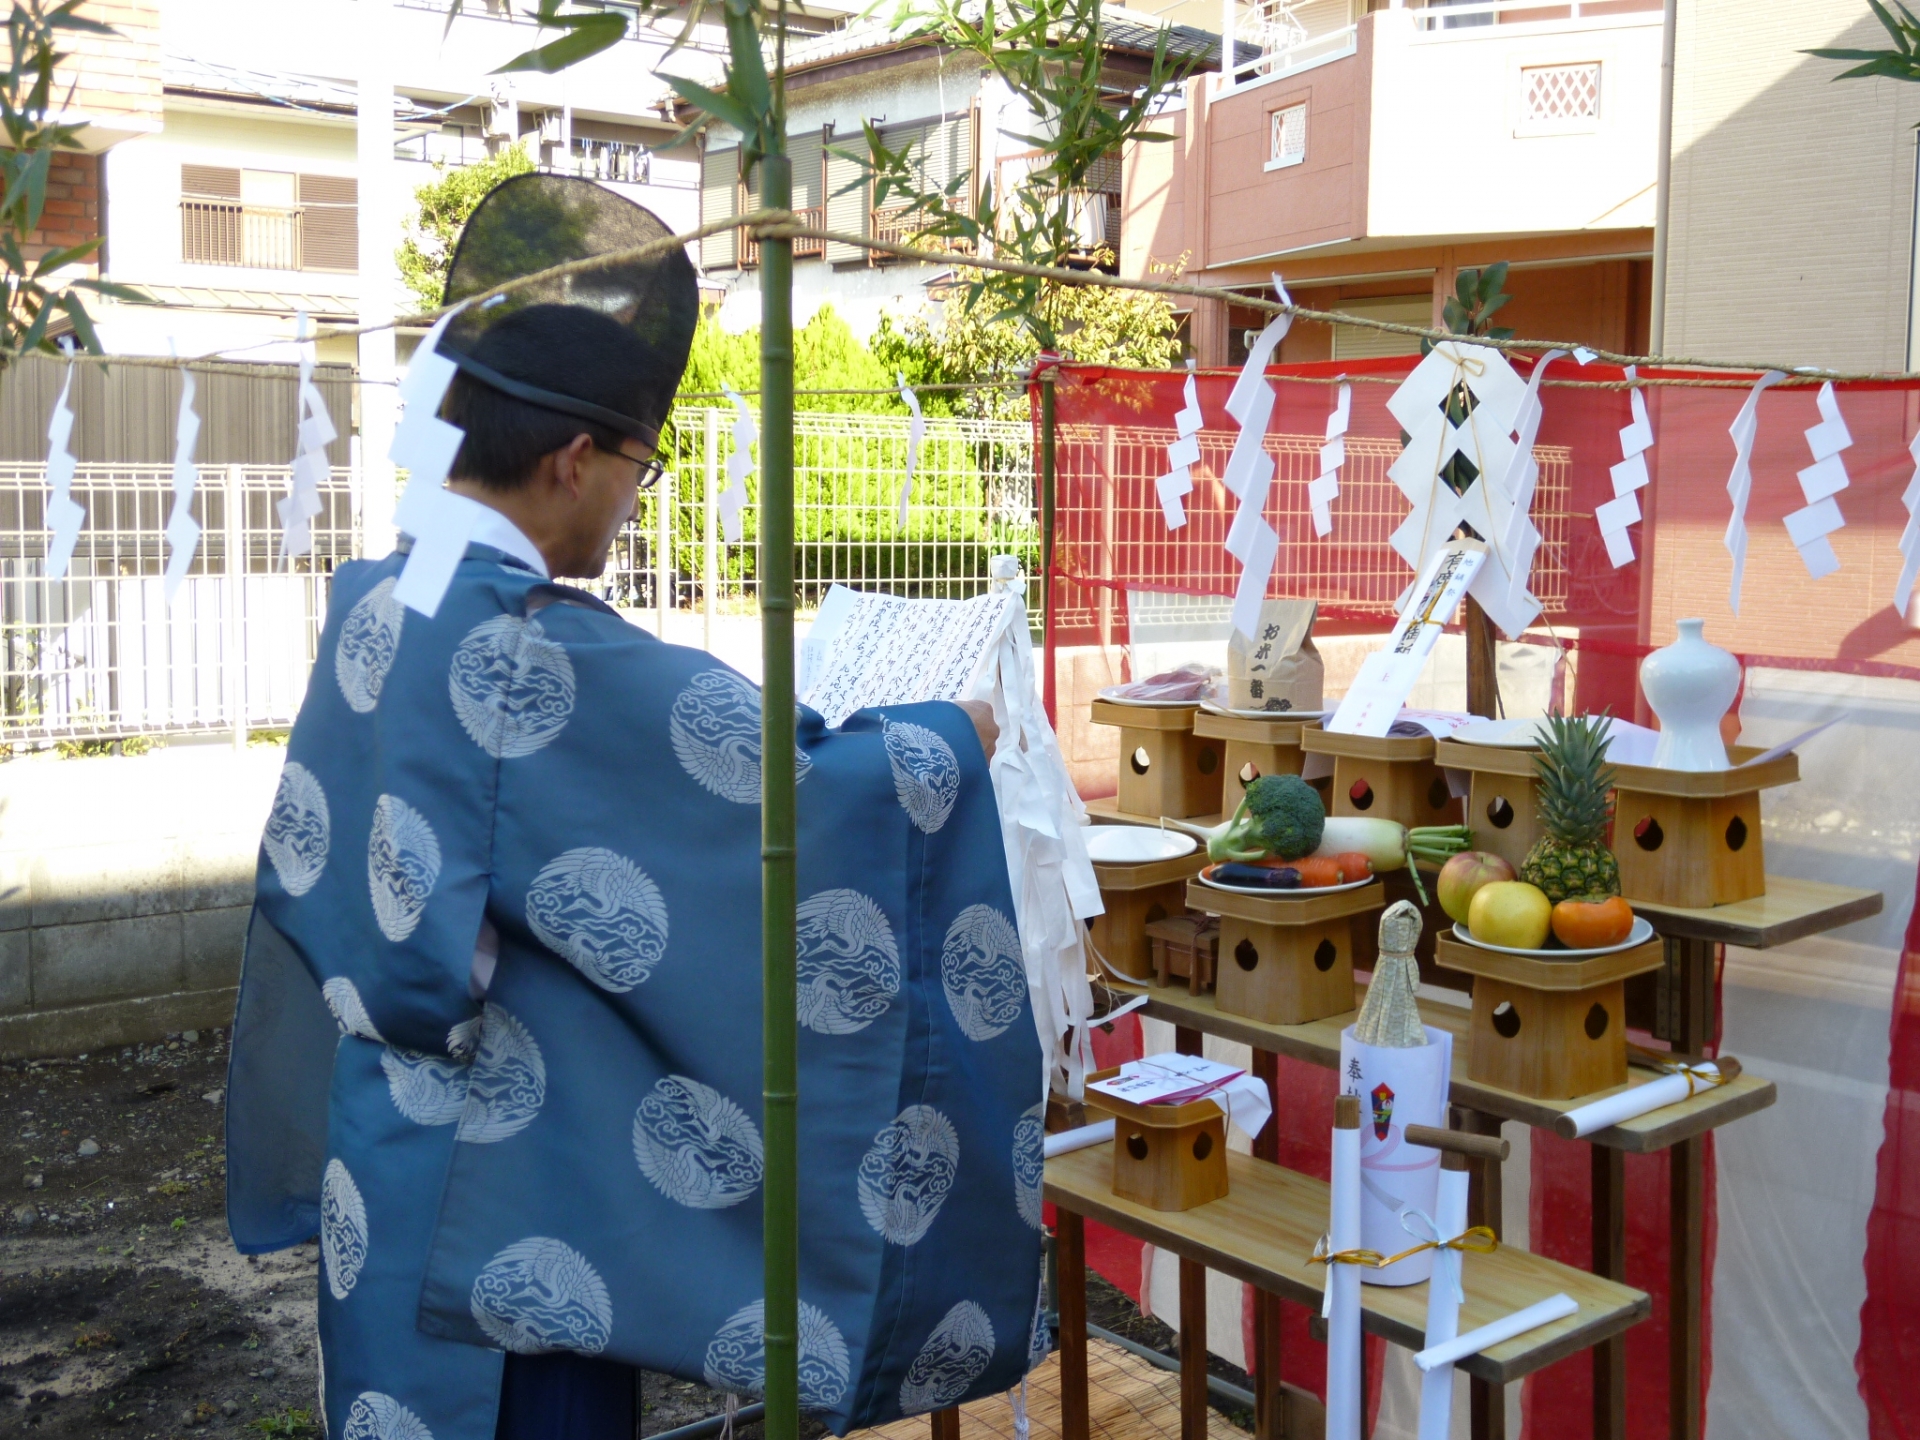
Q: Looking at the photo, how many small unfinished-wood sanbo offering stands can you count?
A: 9